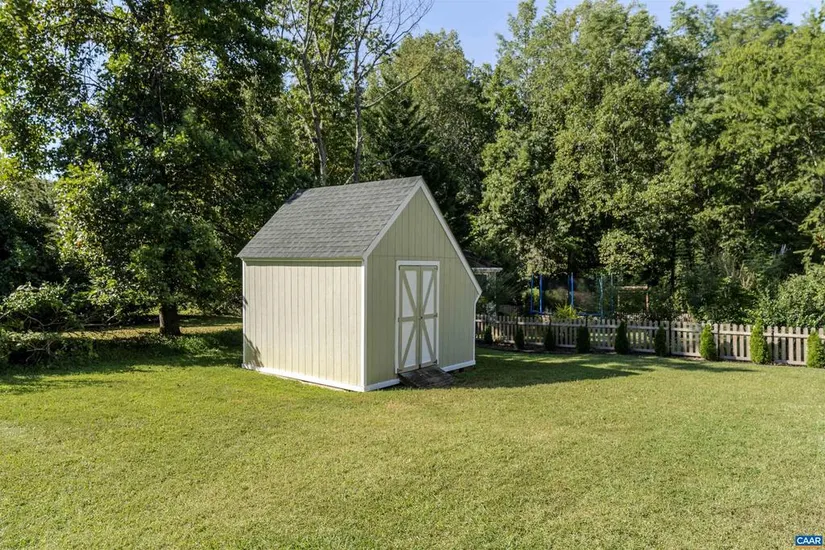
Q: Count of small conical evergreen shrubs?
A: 9